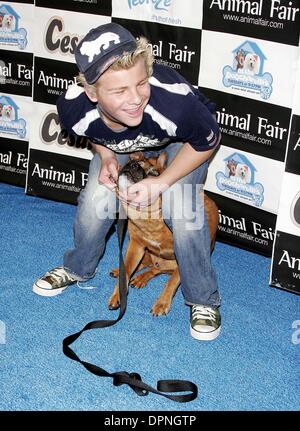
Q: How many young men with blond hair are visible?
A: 1